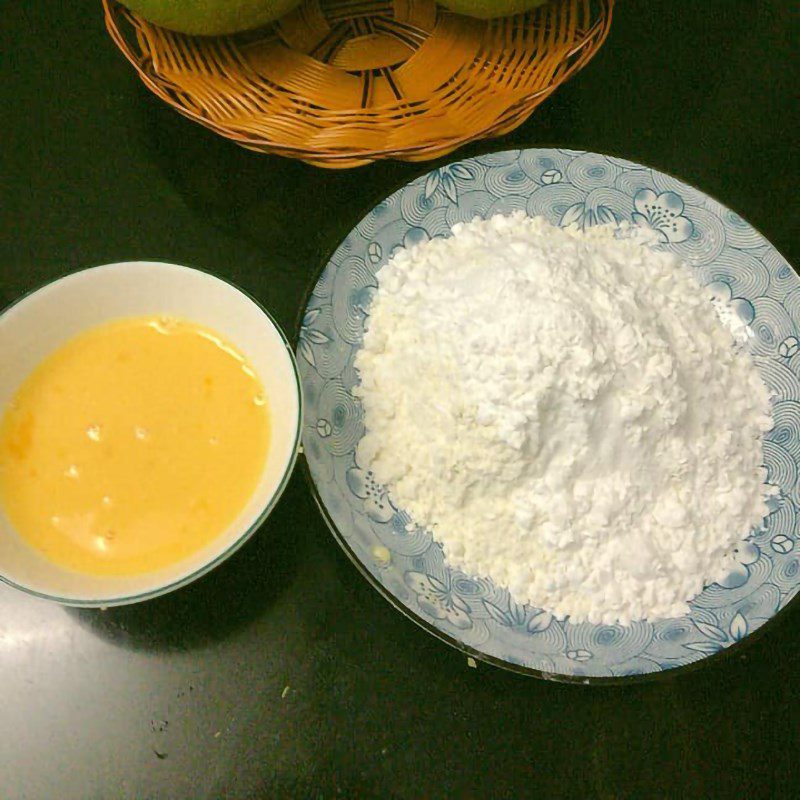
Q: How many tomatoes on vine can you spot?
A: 0